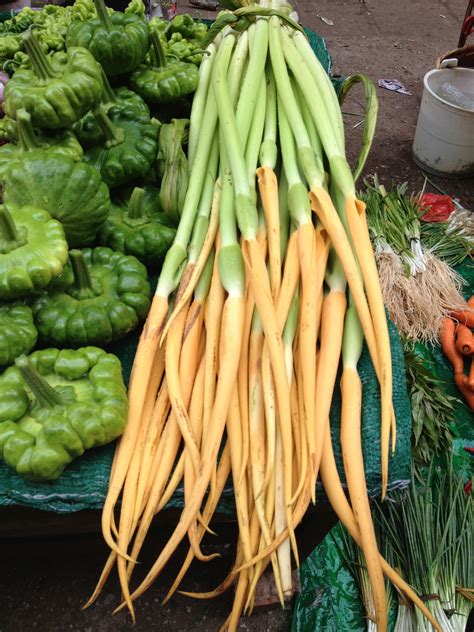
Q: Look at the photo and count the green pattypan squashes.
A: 12